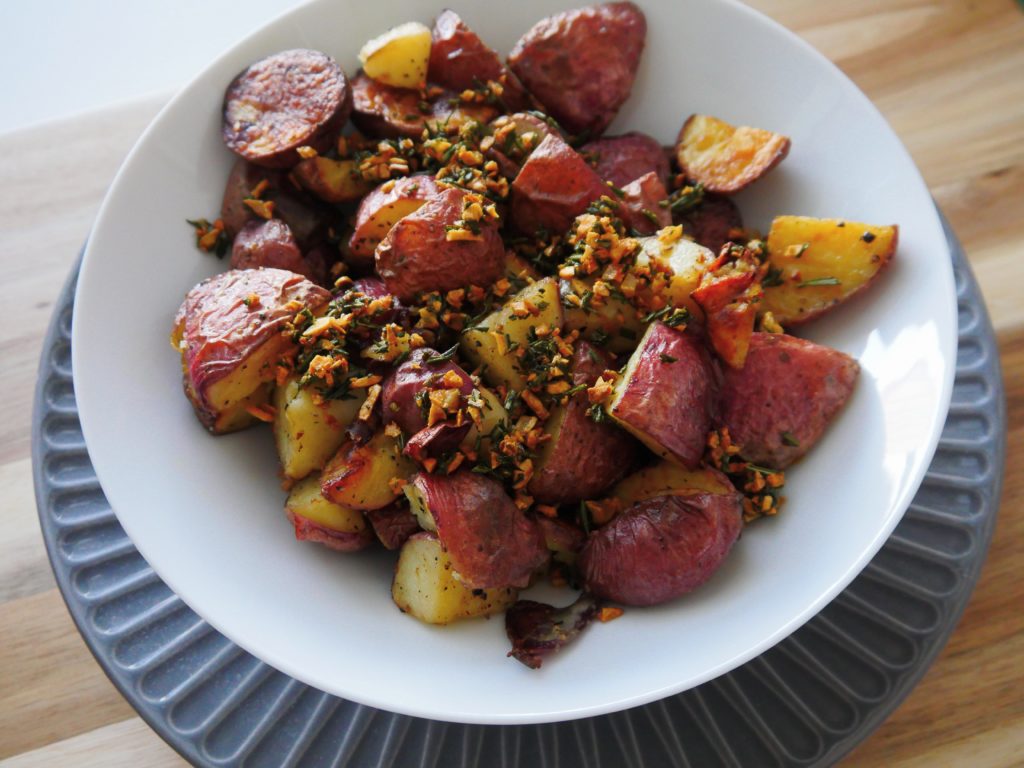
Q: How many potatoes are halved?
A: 1